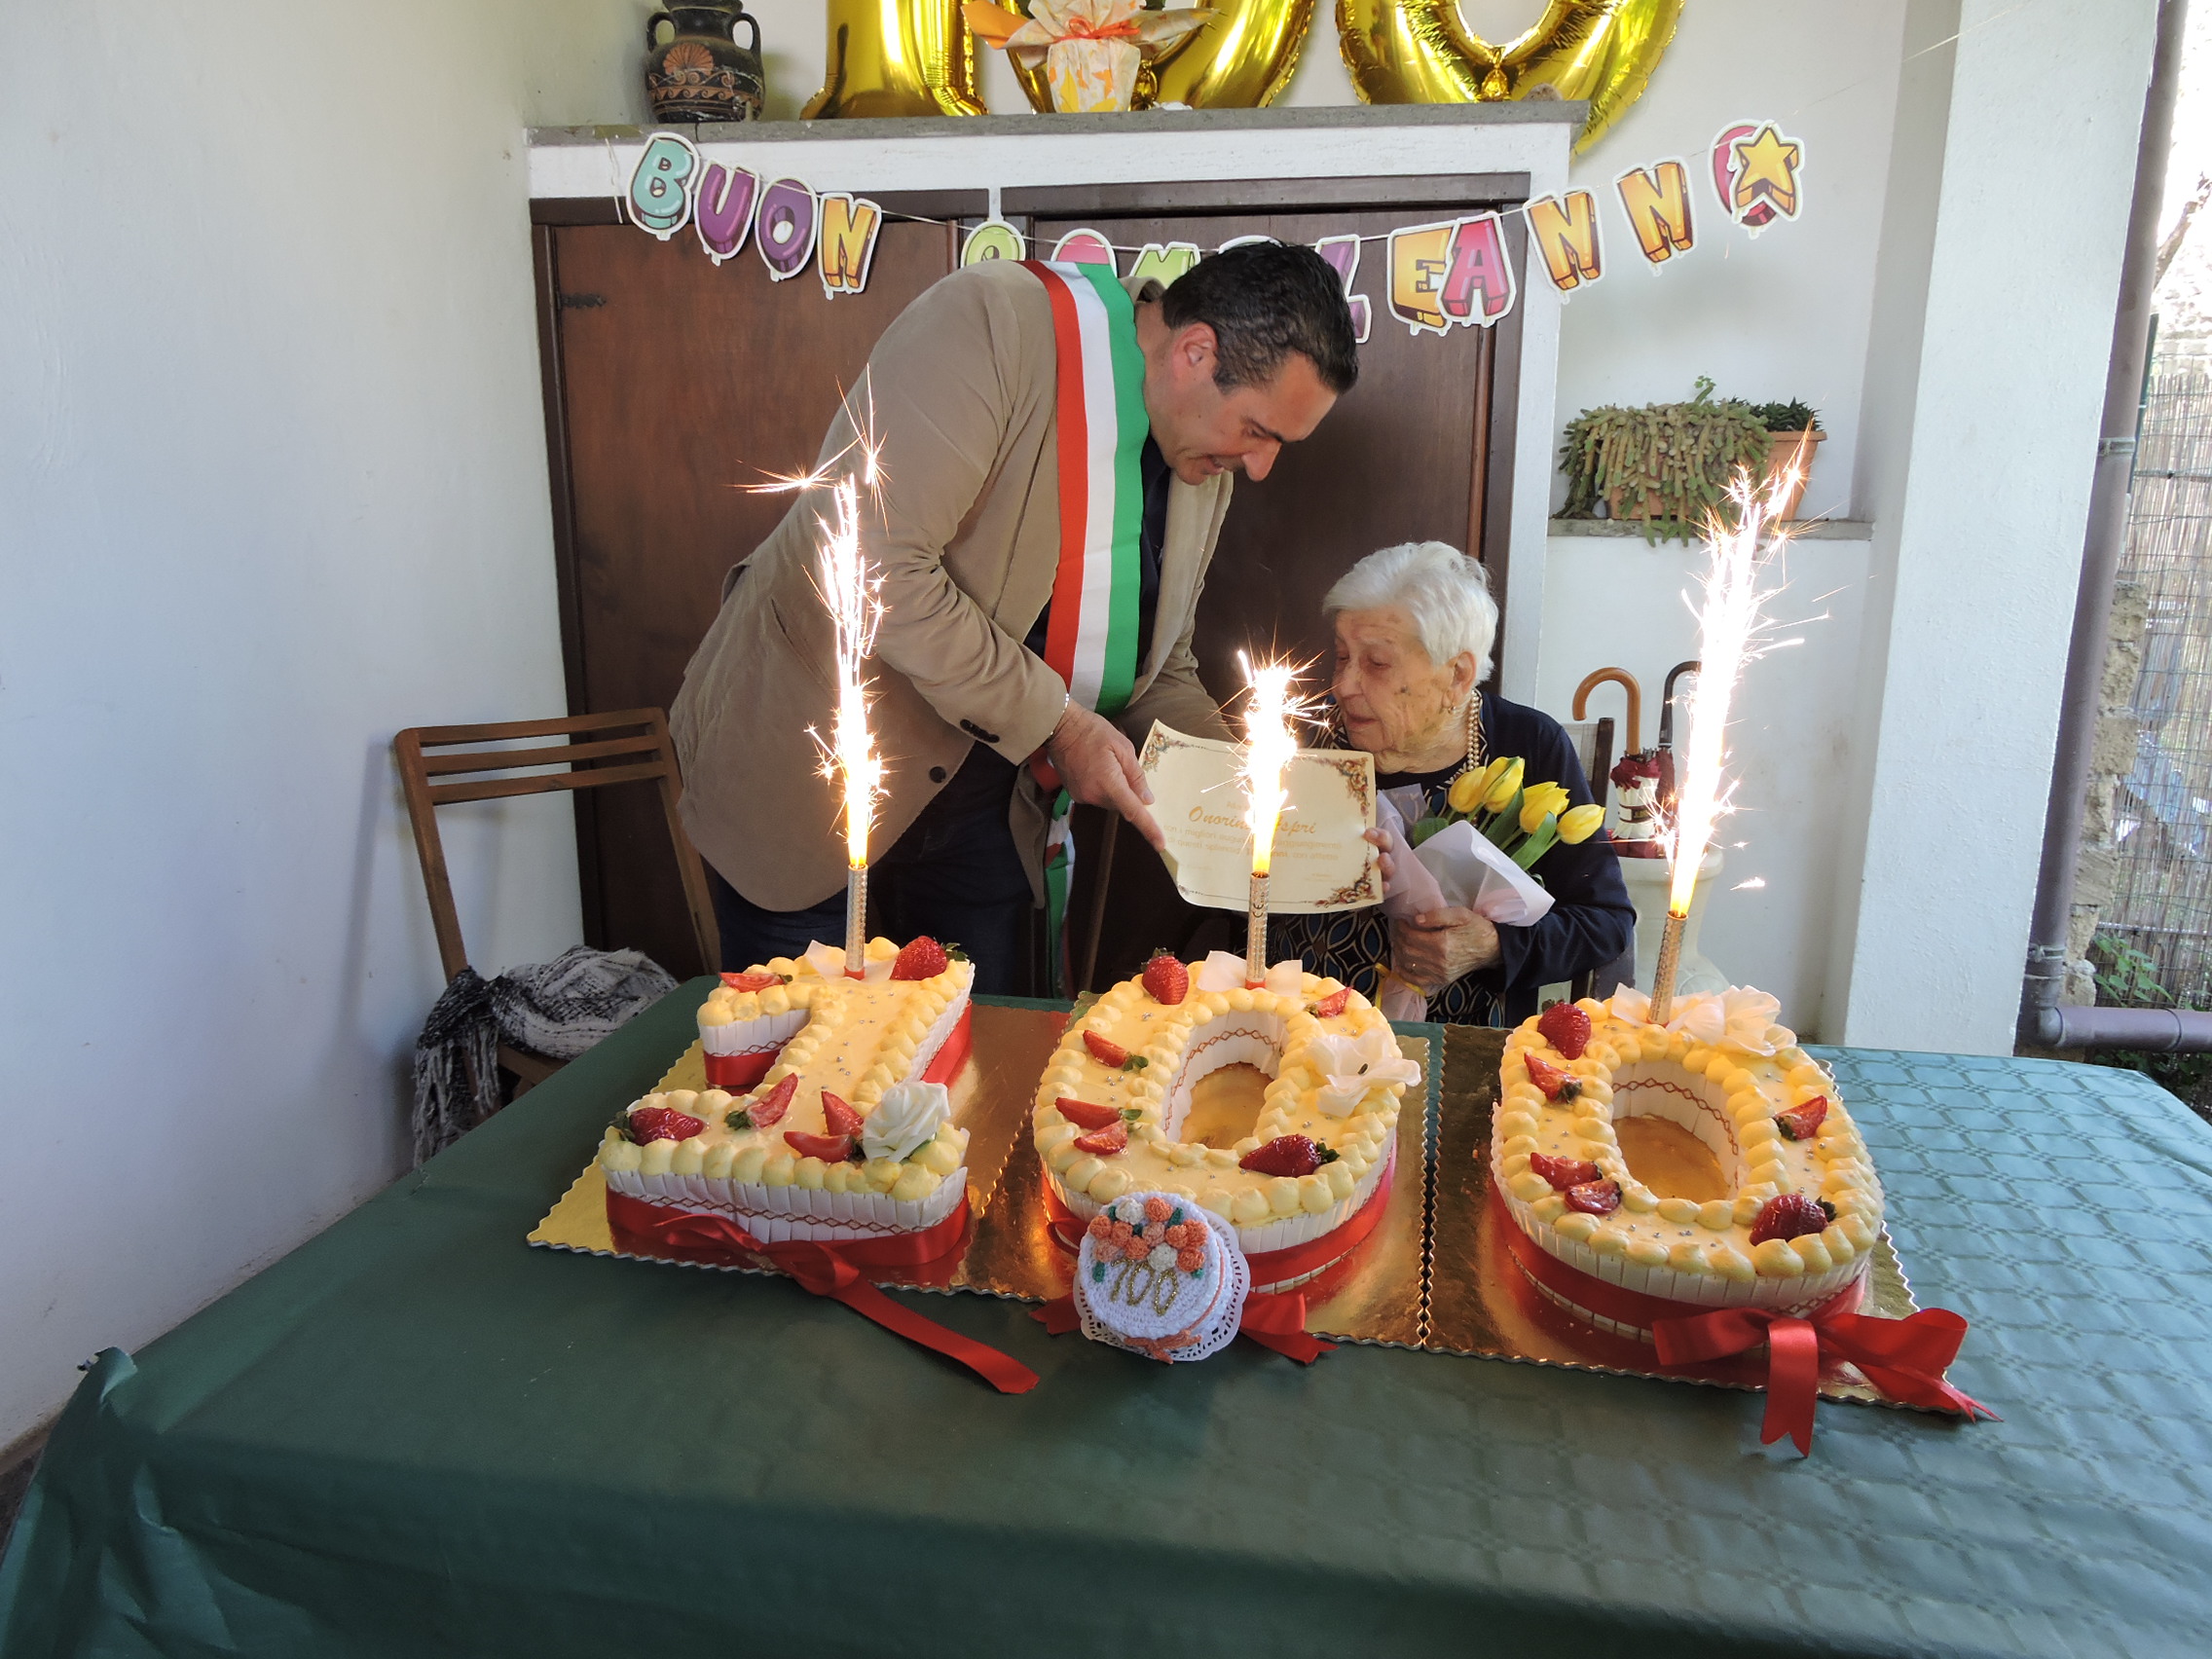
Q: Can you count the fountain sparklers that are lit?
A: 3